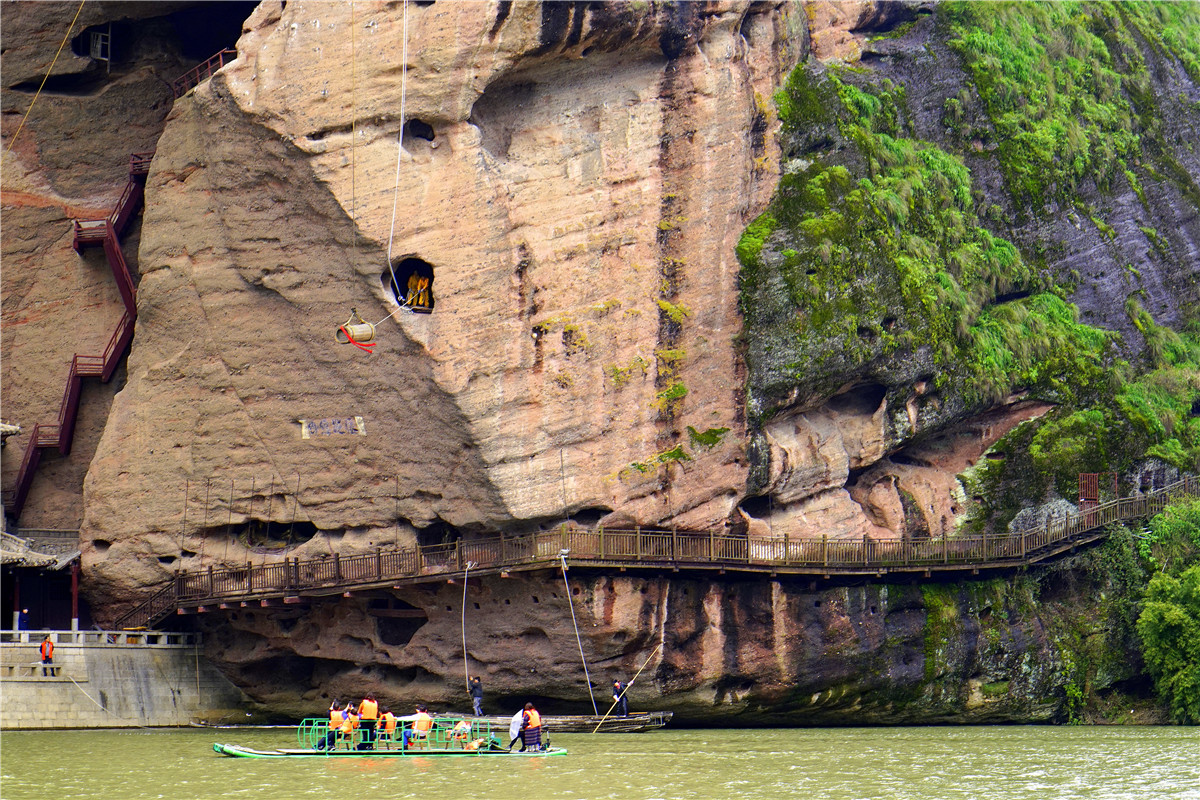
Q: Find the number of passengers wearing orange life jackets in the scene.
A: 6